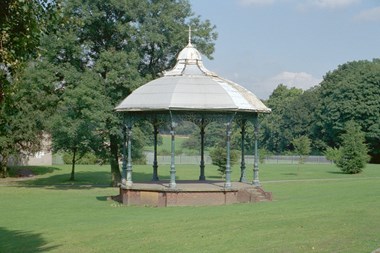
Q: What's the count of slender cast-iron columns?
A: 8